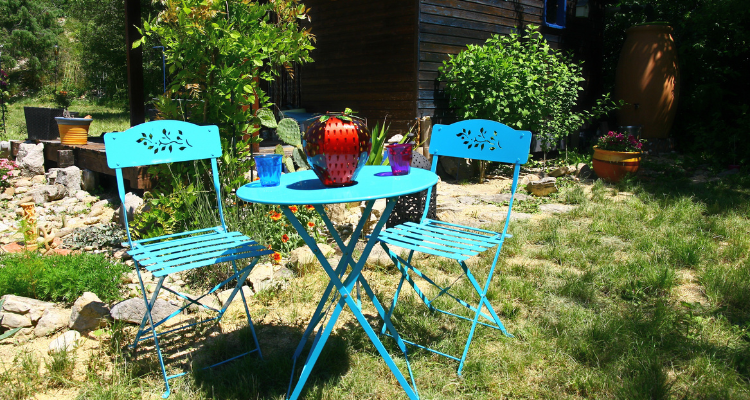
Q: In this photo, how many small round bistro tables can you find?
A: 1